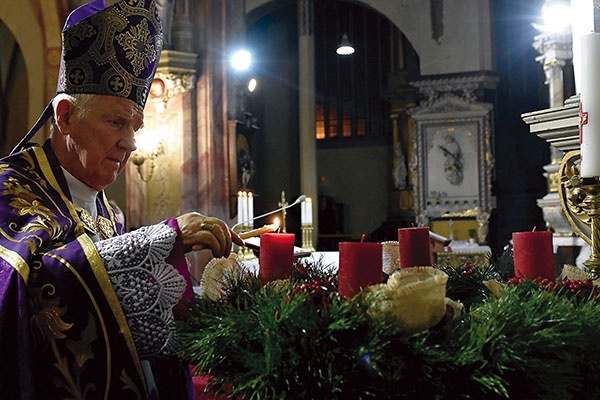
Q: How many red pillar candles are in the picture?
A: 4